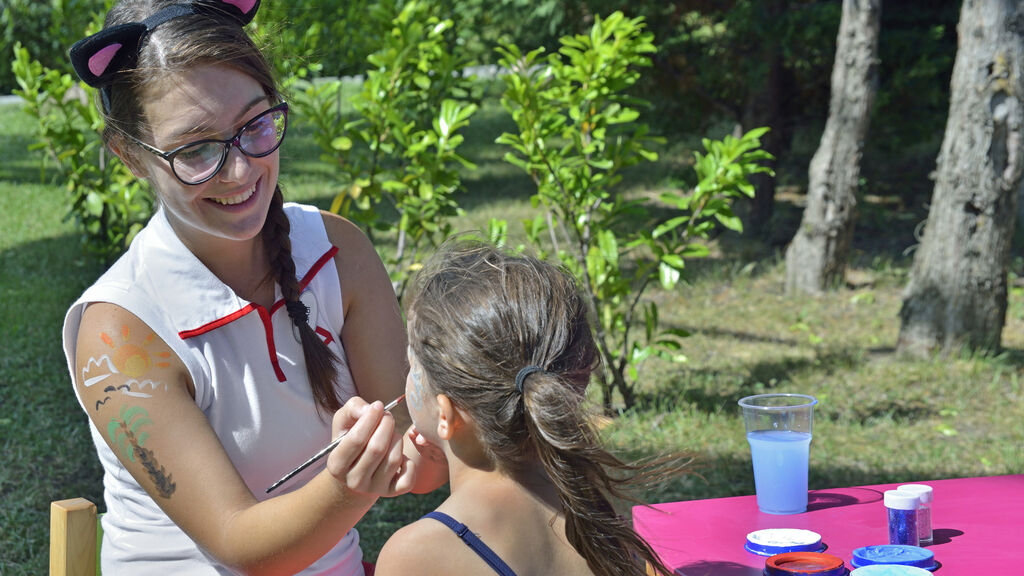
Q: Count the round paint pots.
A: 4